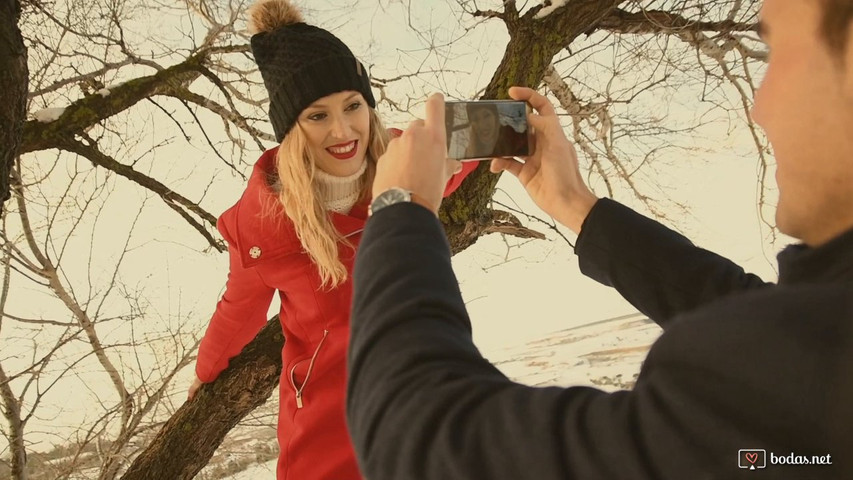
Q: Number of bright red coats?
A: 1